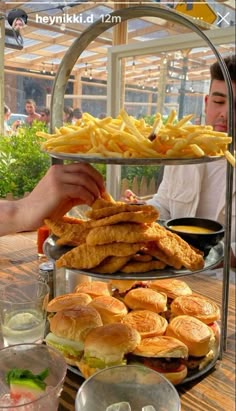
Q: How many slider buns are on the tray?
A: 12